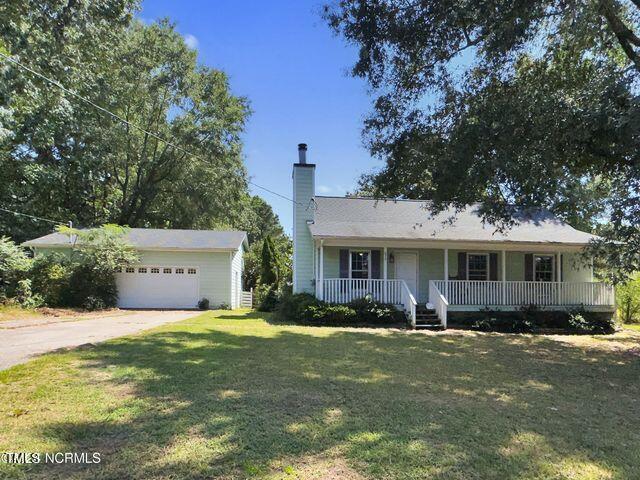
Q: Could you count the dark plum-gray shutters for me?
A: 6